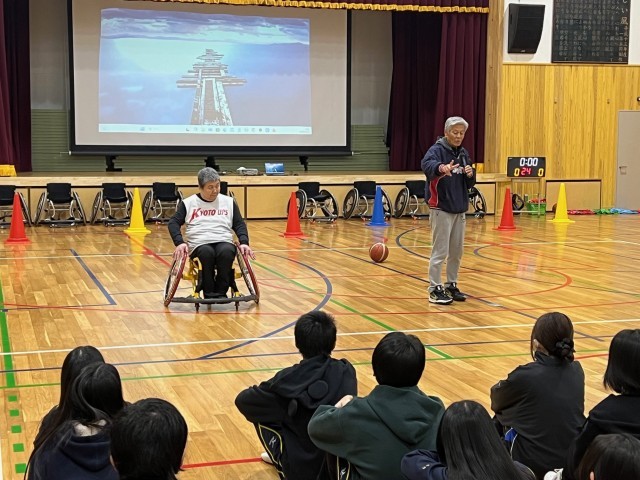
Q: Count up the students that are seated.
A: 9